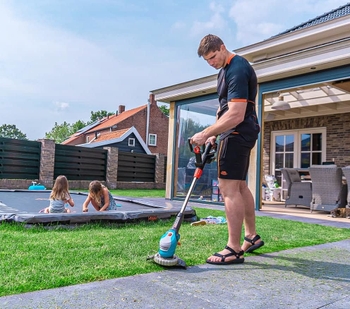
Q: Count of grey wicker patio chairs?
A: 3